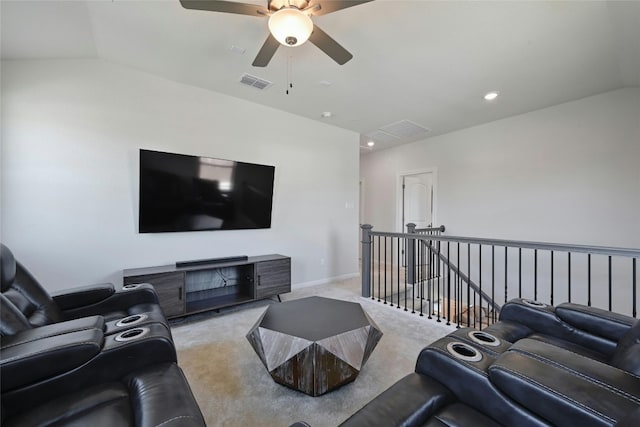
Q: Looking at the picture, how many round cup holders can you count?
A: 6